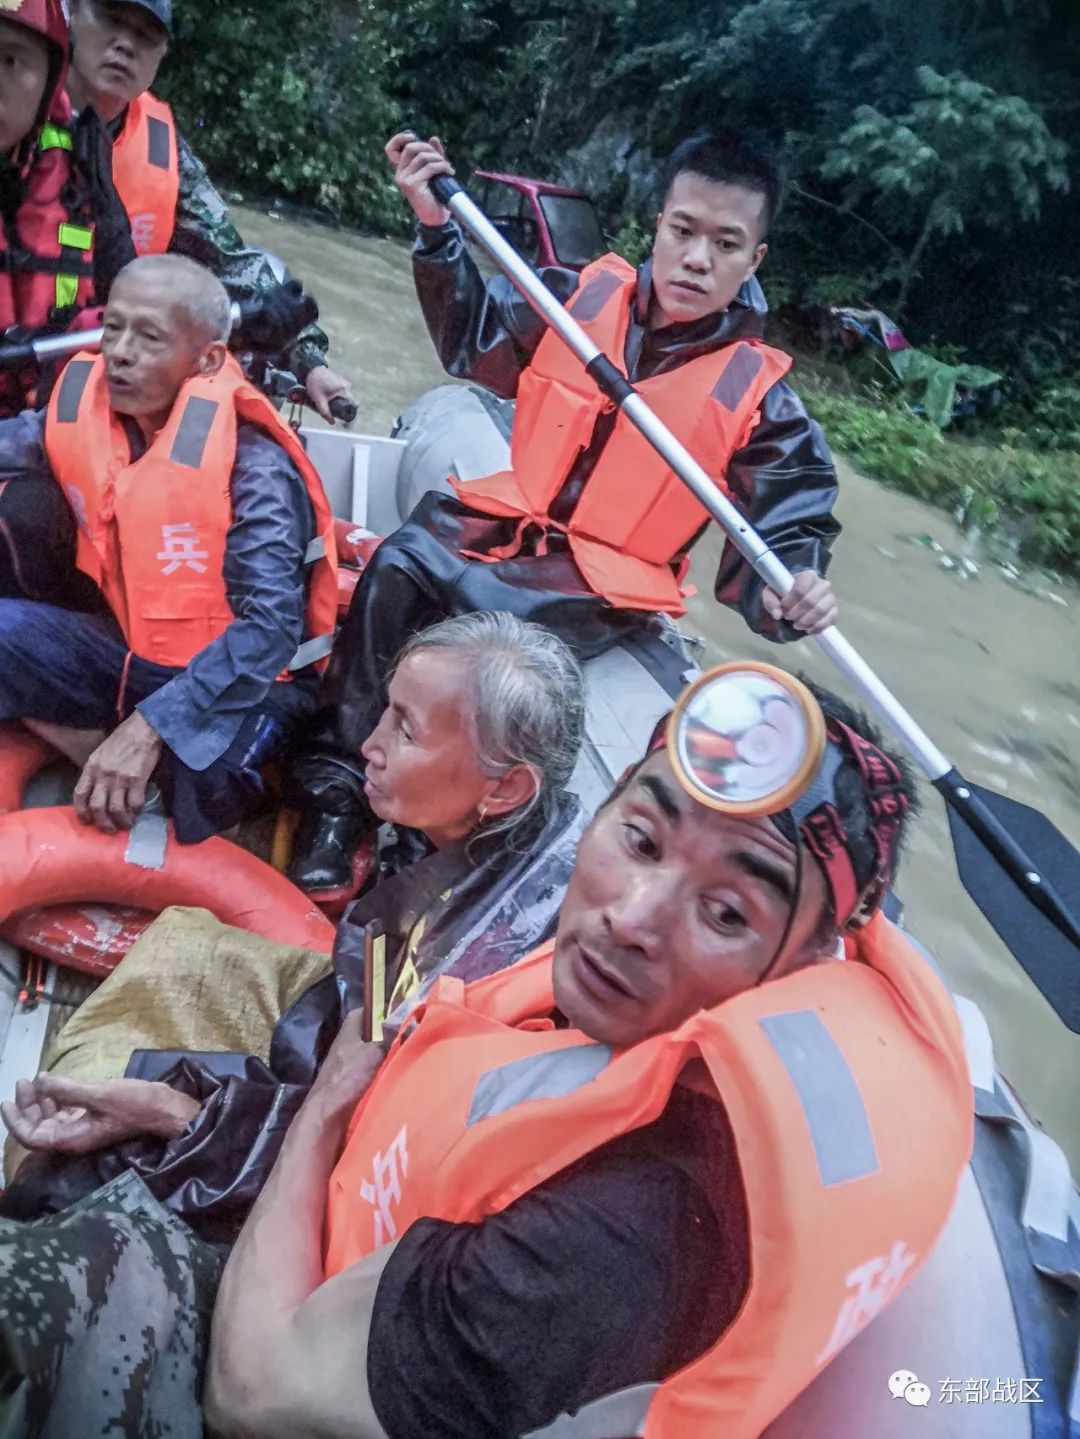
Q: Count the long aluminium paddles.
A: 2